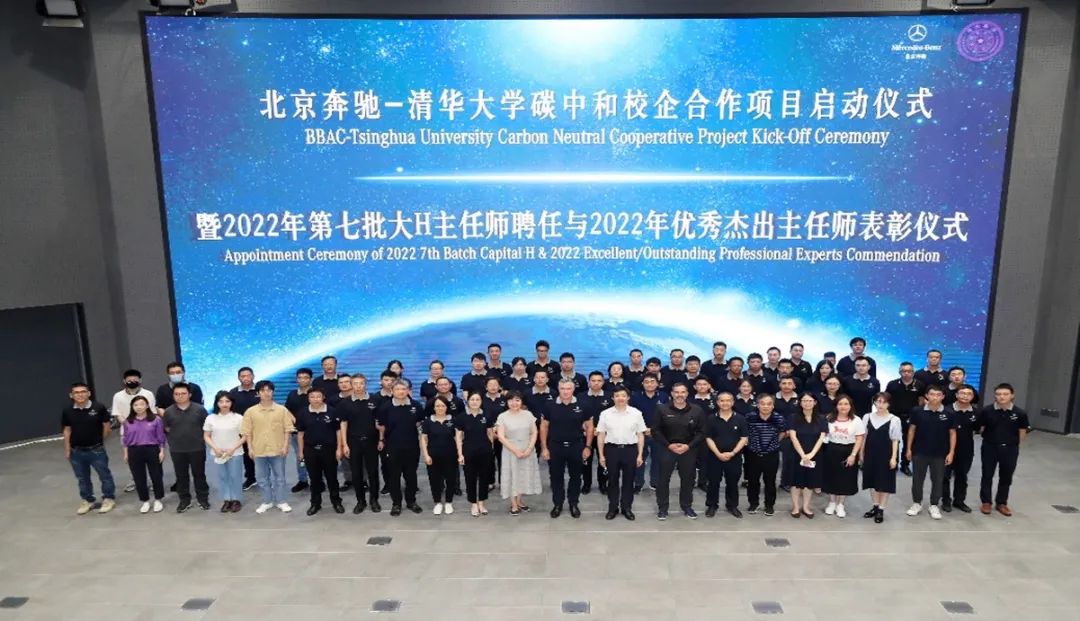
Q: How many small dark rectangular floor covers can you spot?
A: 9